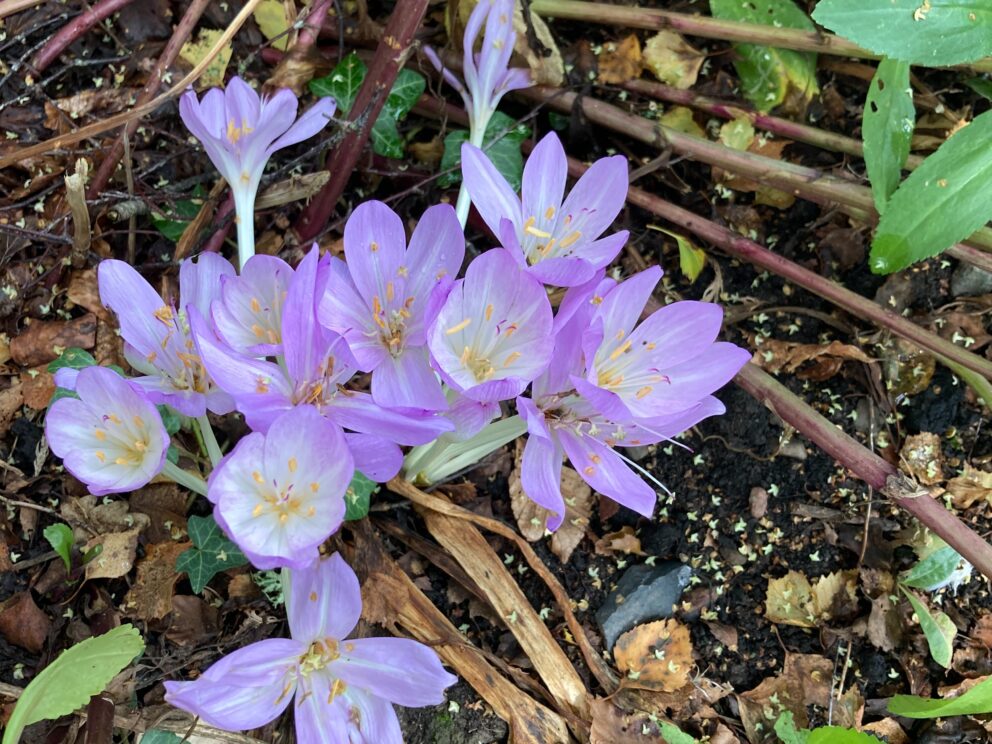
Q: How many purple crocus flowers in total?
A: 13